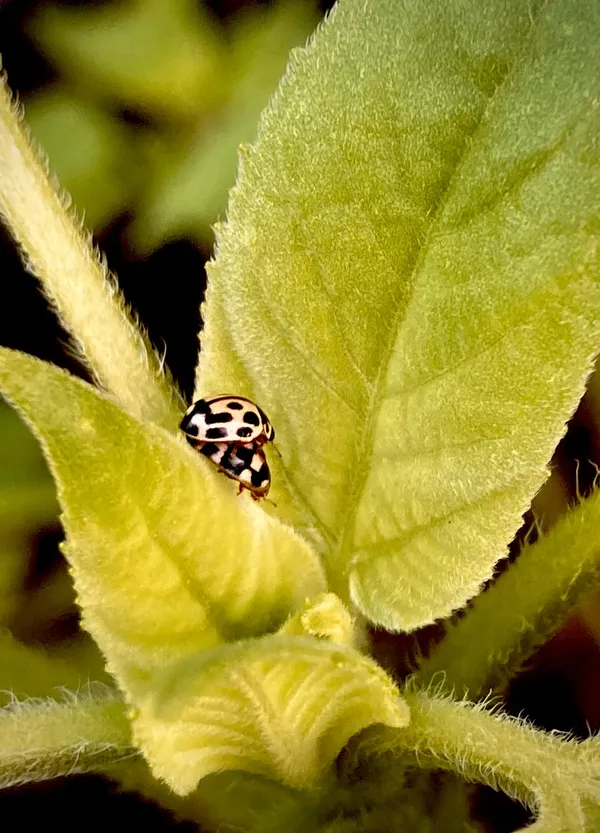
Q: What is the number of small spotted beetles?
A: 2